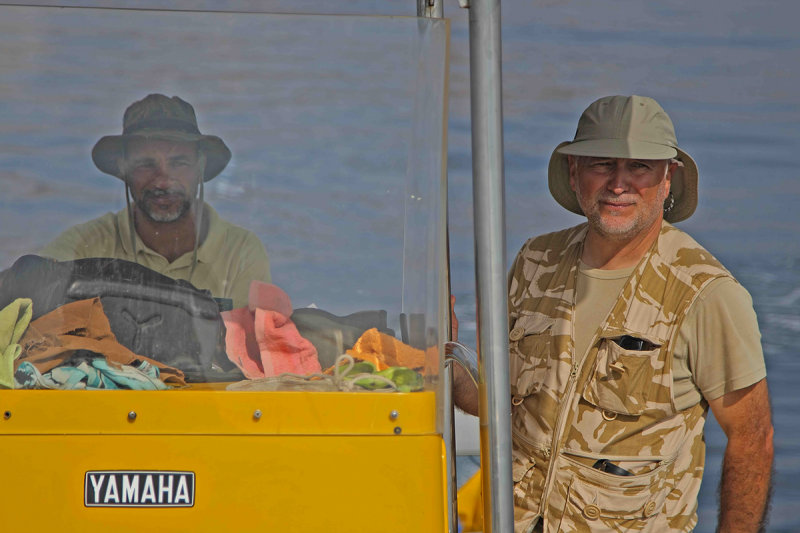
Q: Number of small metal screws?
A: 5